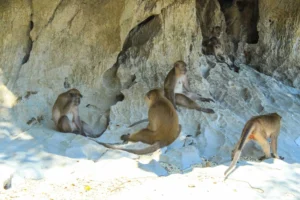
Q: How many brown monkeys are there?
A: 4